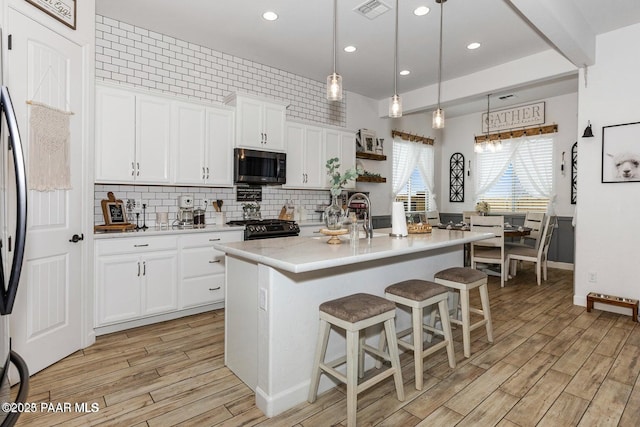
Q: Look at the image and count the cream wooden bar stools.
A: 3